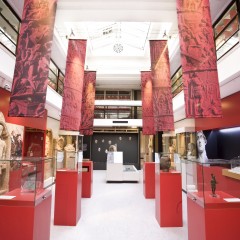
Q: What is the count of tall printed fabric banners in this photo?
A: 6